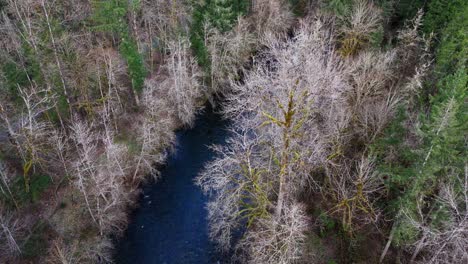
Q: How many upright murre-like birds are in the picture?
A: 0